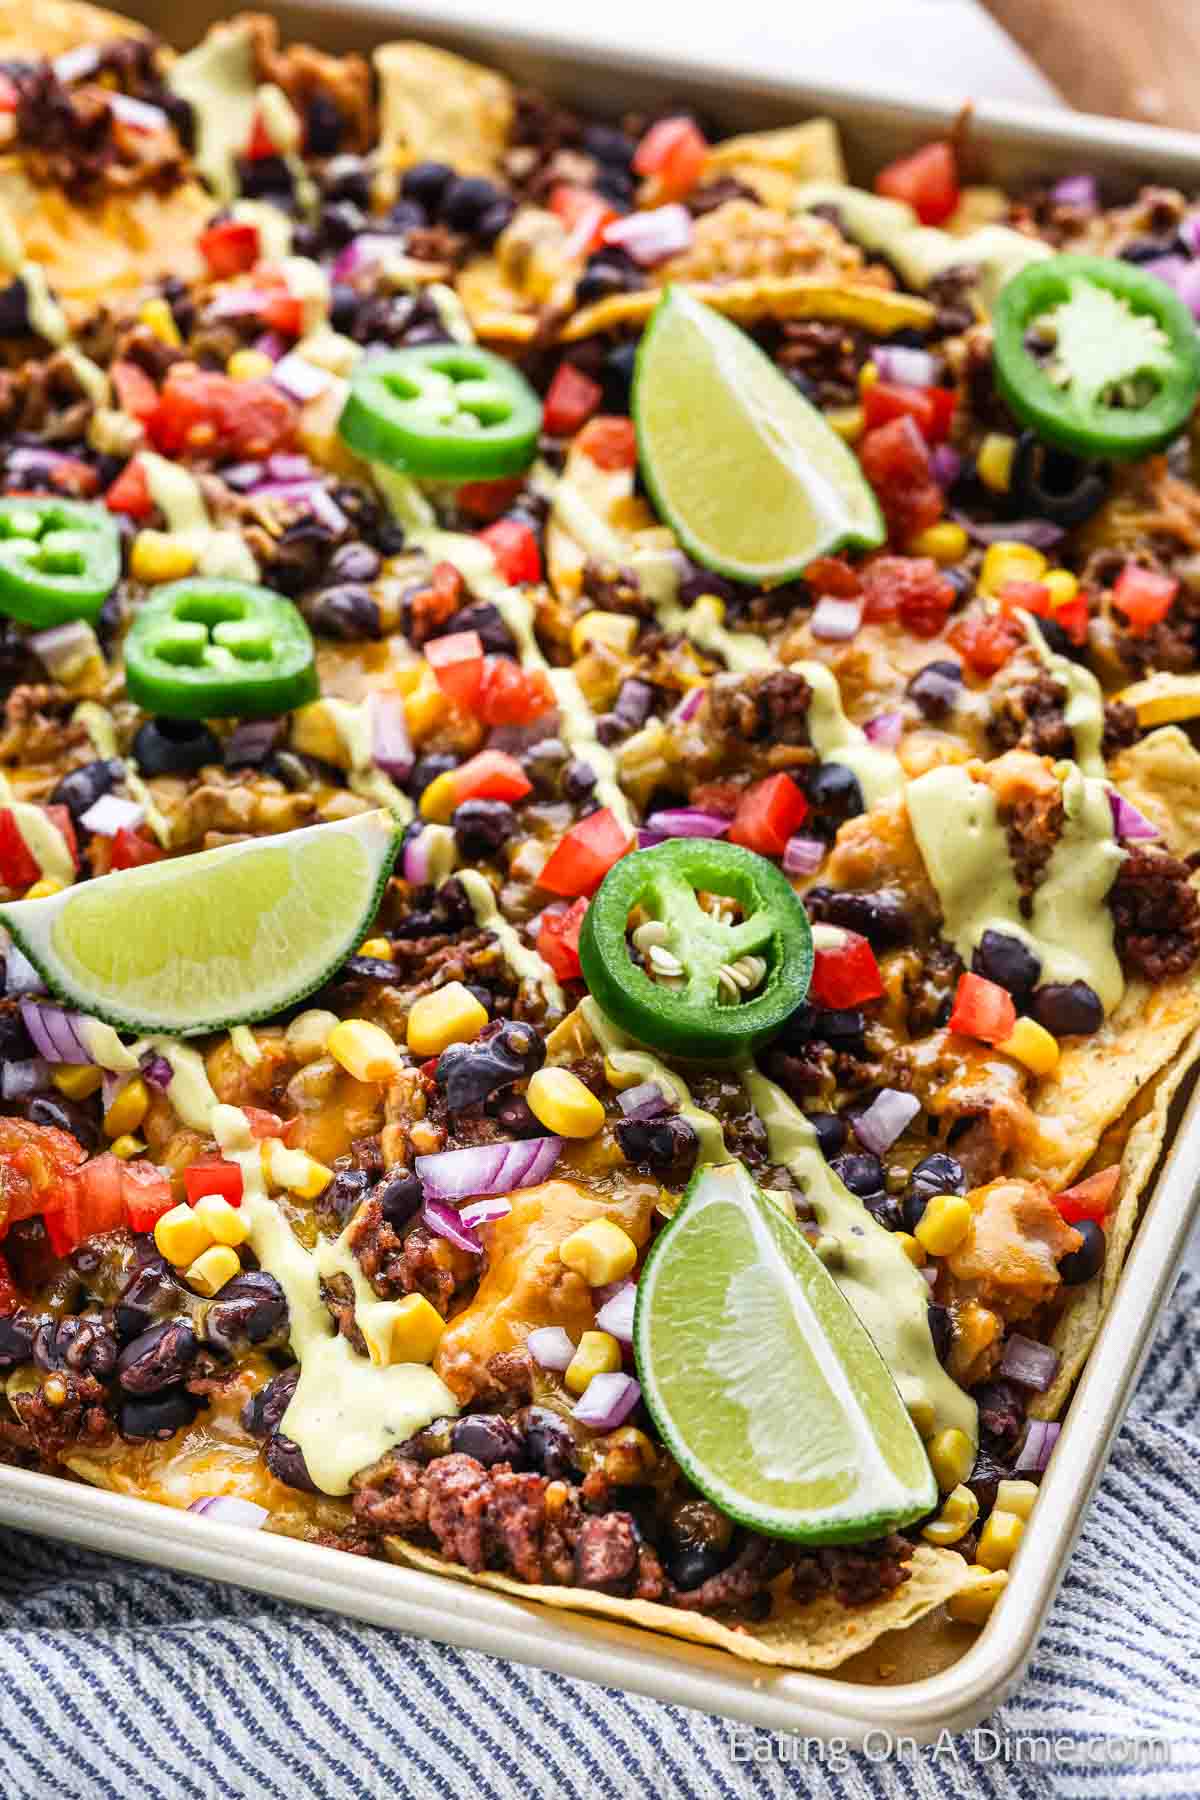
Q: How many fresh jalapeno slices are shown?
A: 5